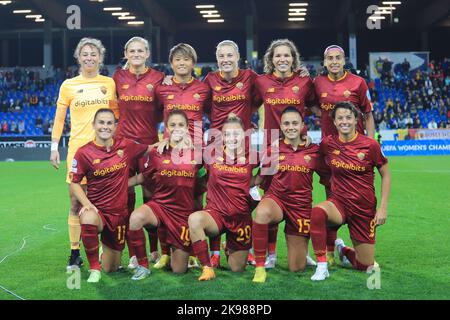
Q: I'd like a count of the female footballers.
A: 11